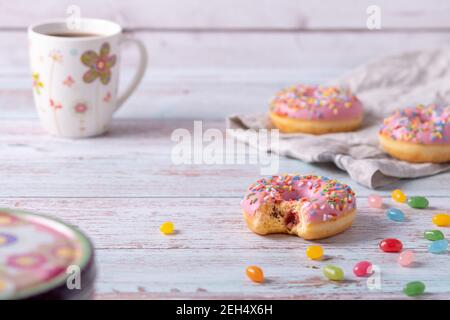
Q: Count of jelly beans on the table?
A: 15